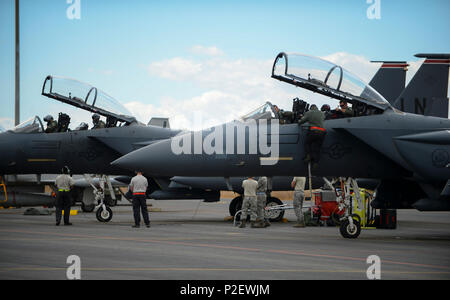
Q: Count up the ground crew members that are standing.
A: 5